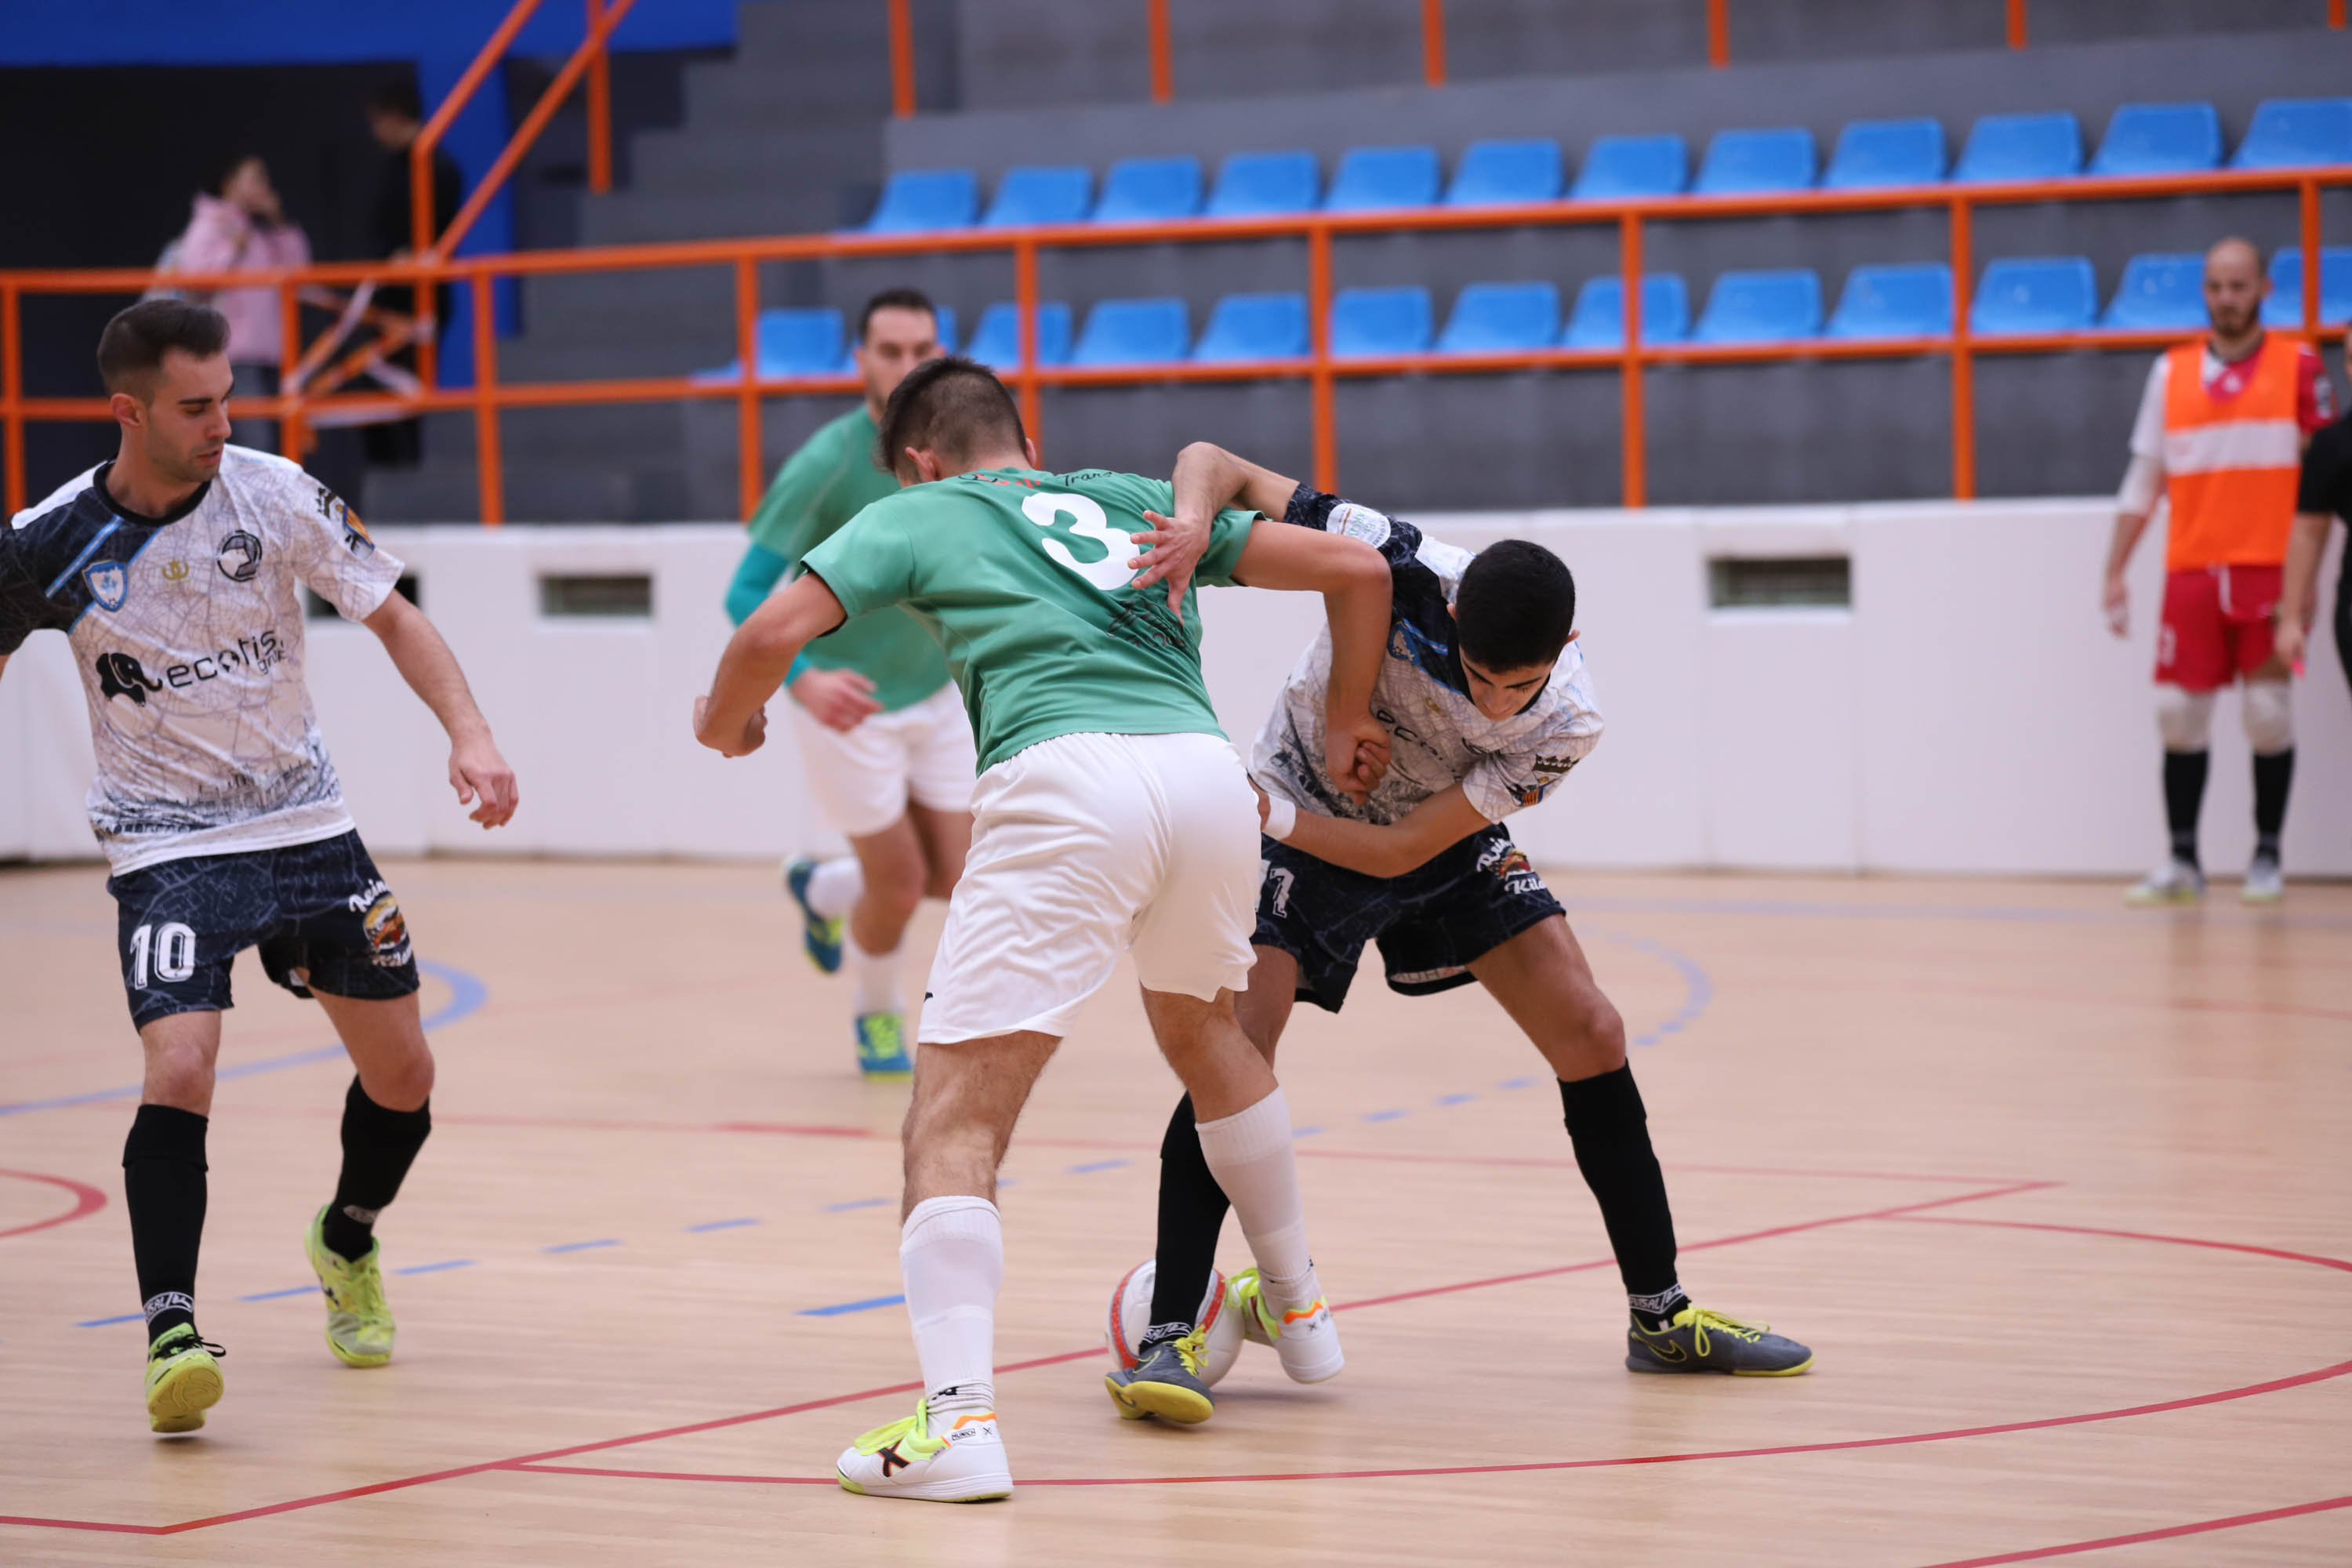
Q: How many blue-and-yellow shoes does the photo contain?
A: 2